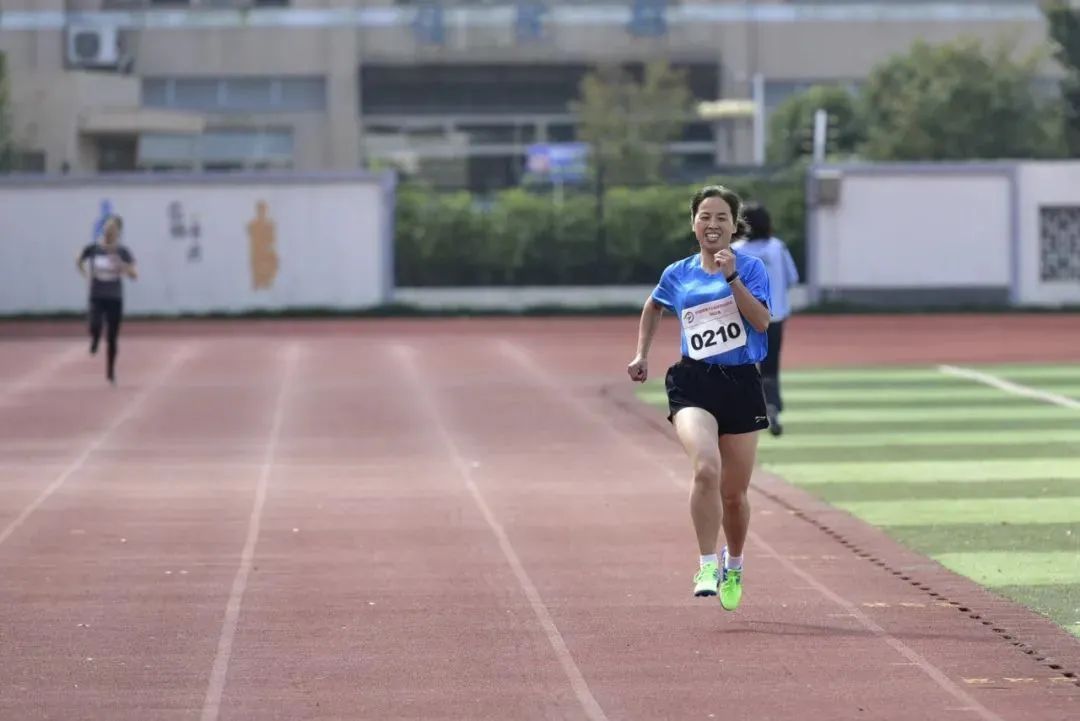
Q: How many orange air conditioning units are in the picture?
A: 0